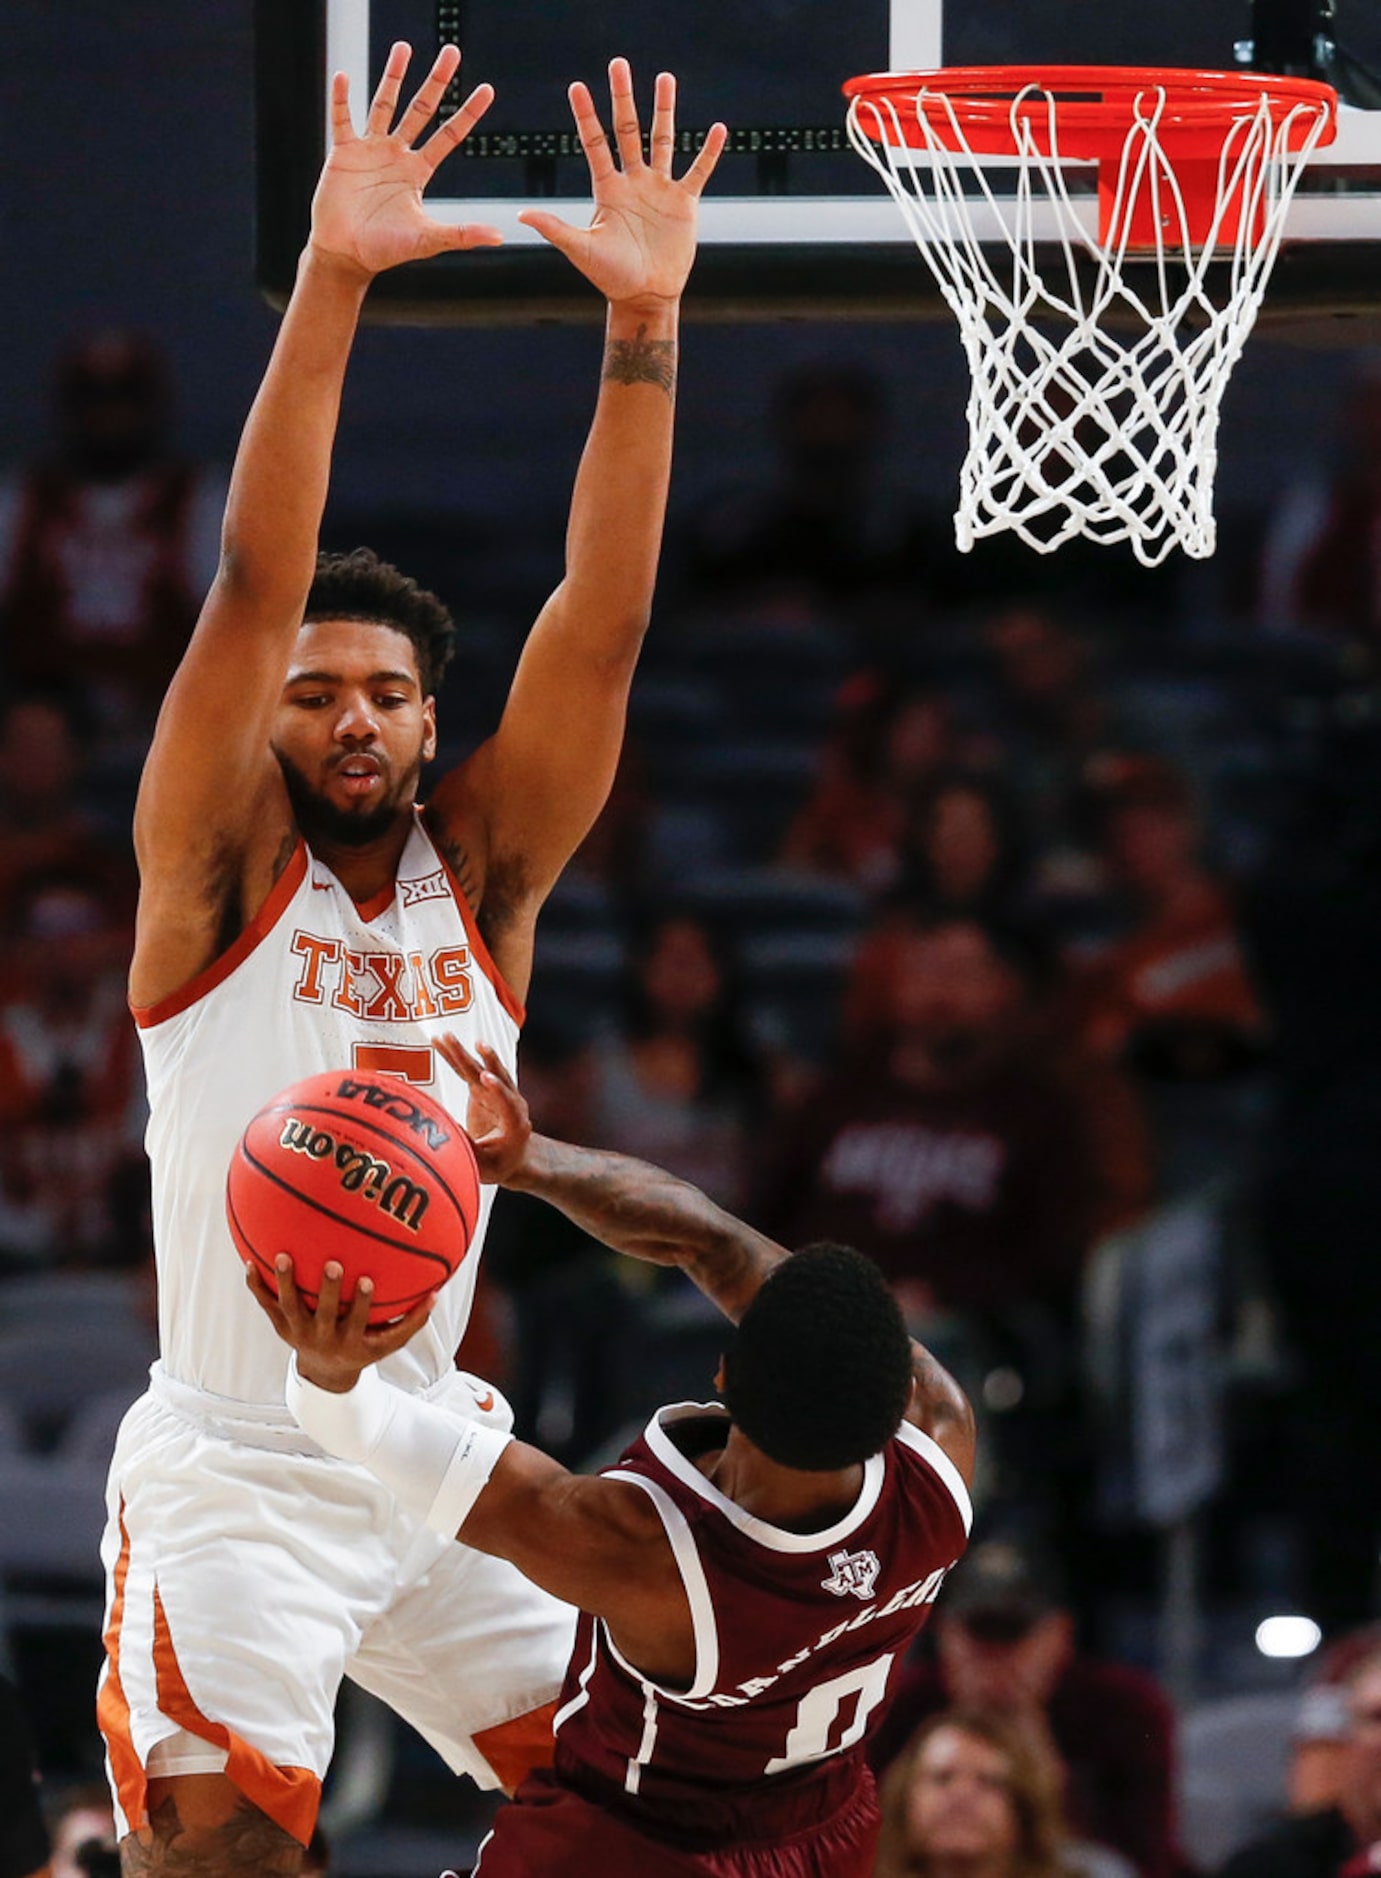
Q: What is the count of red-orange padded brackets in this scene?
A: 1